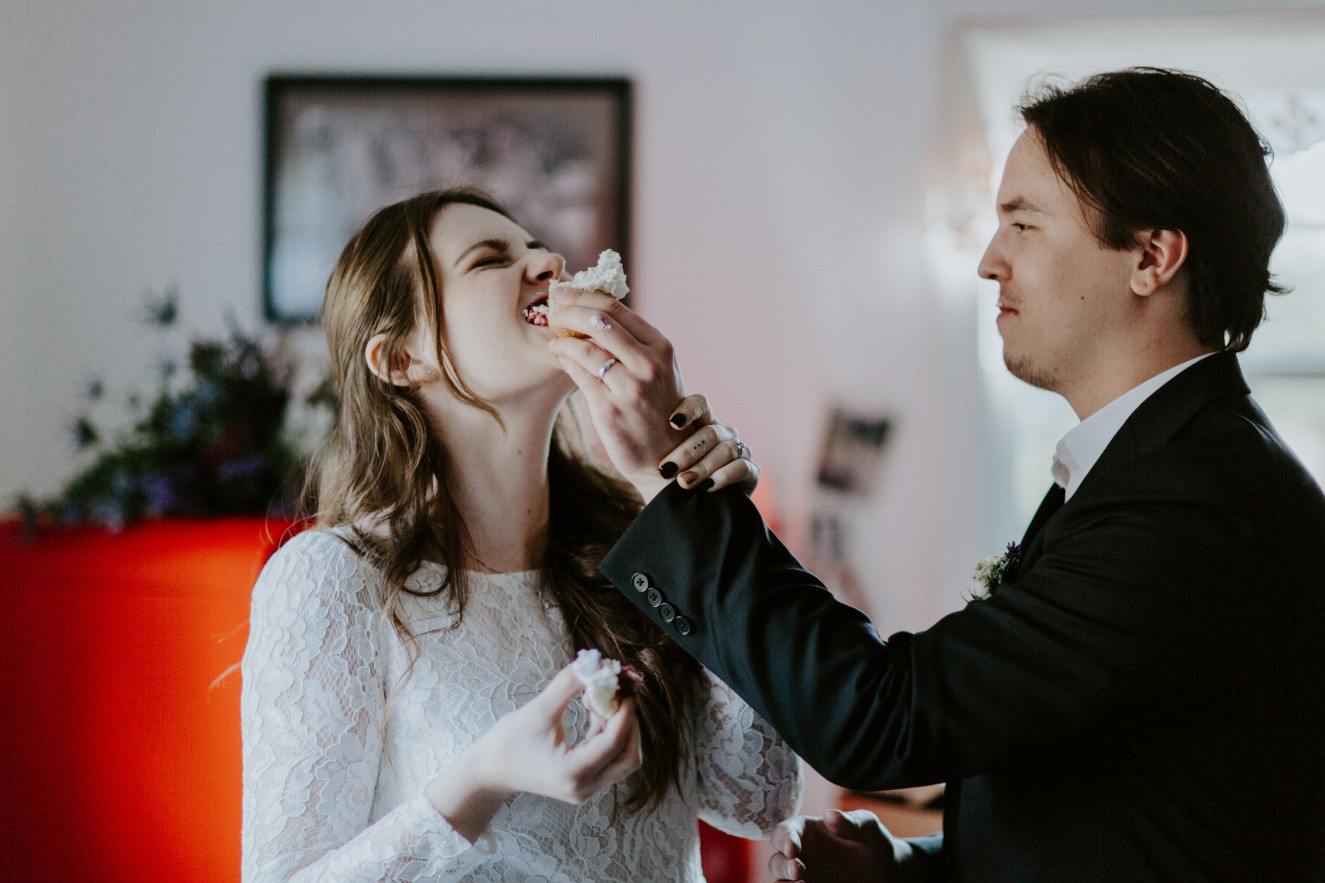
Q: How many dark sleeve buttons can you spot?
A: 4